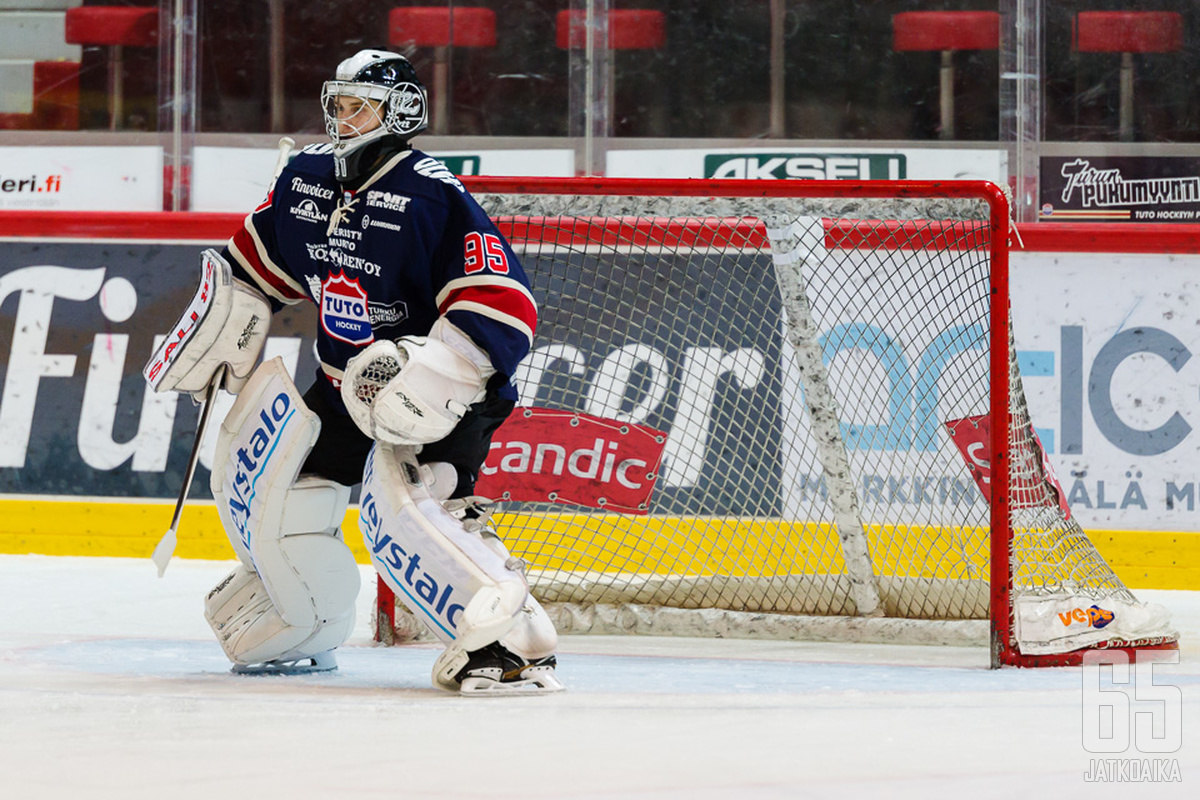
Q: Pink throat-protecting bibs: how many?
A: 0